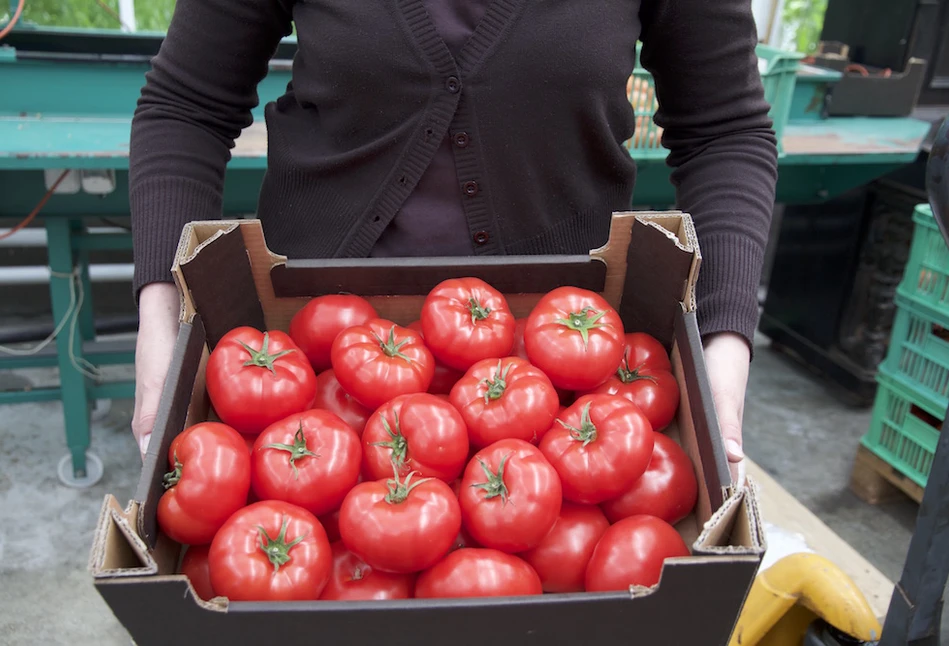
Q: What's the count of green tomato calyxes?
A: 13